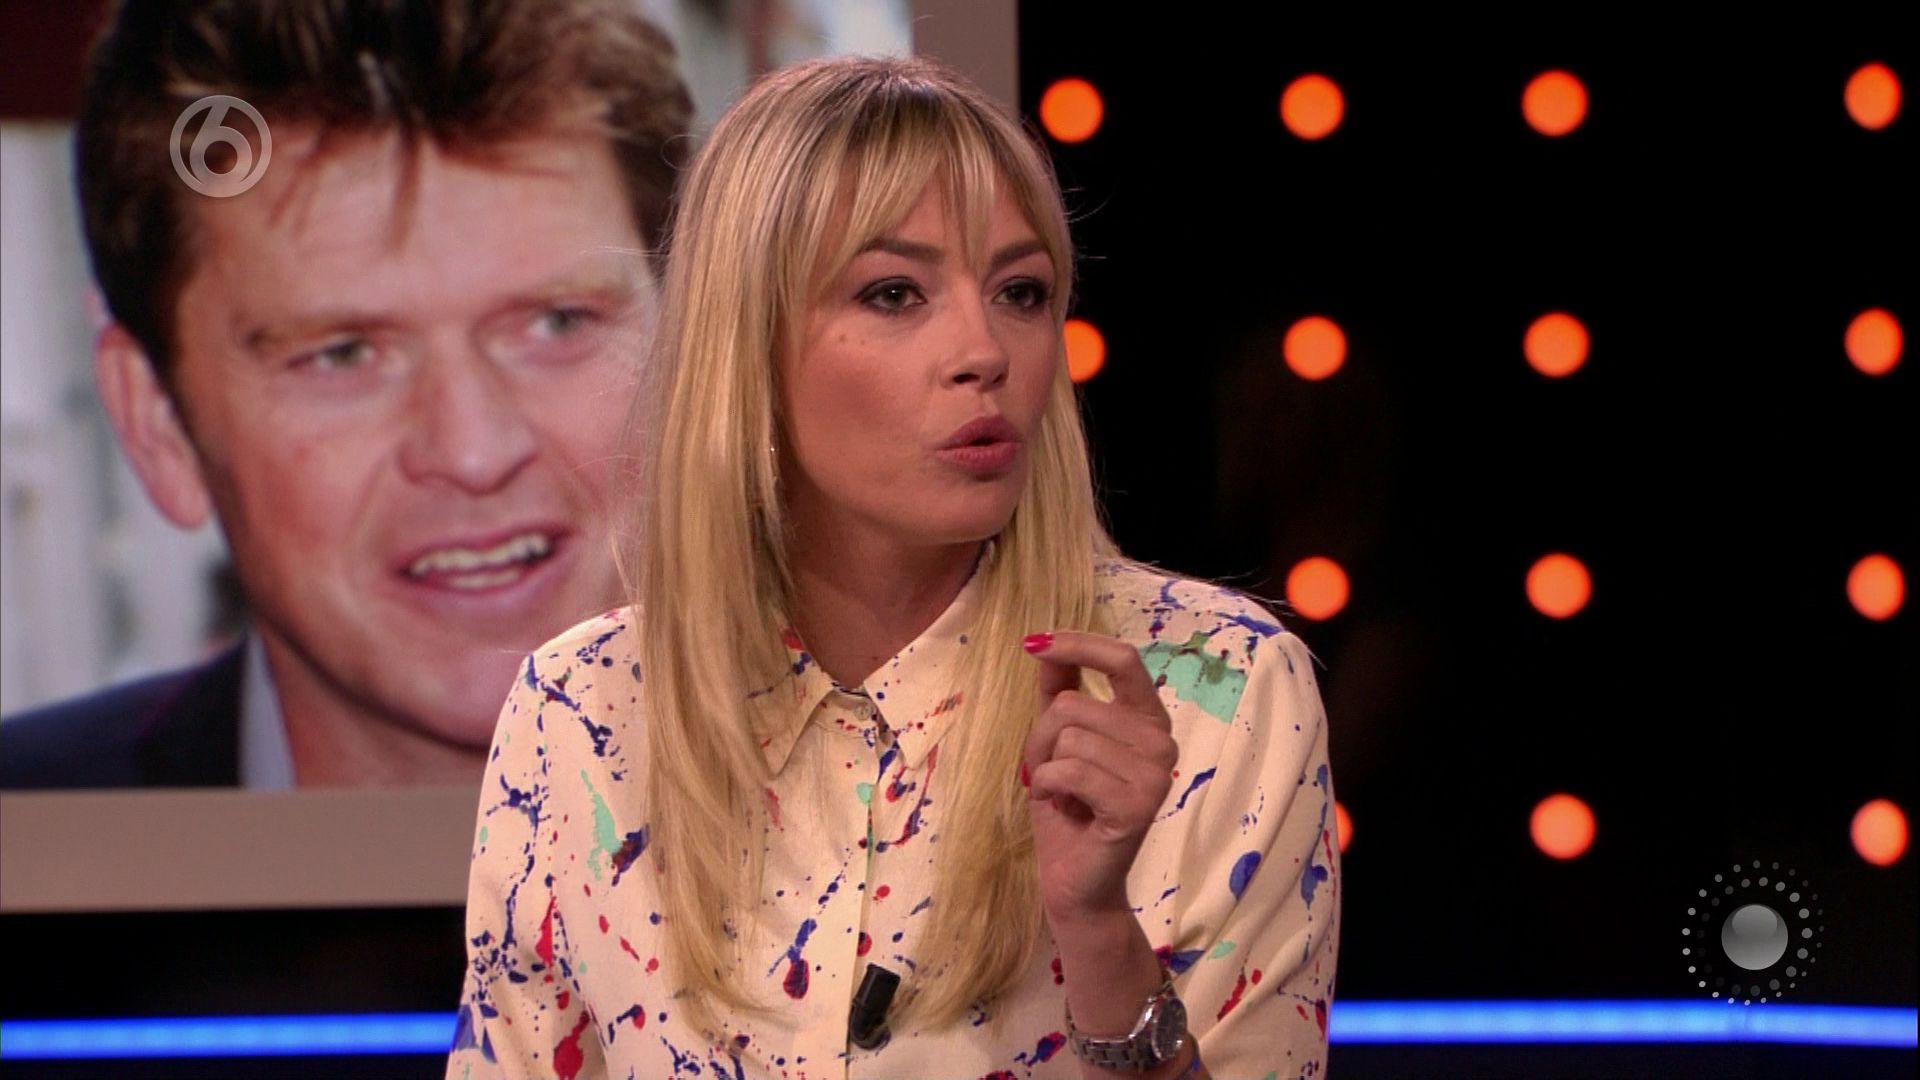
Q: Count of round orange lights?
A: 14